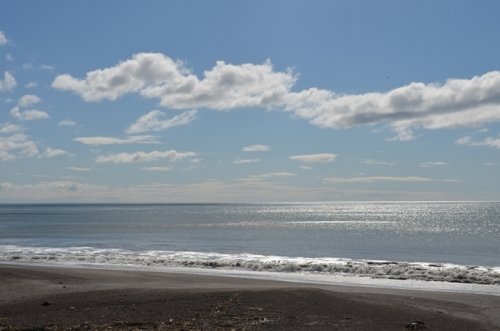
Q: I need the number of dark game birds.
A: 0